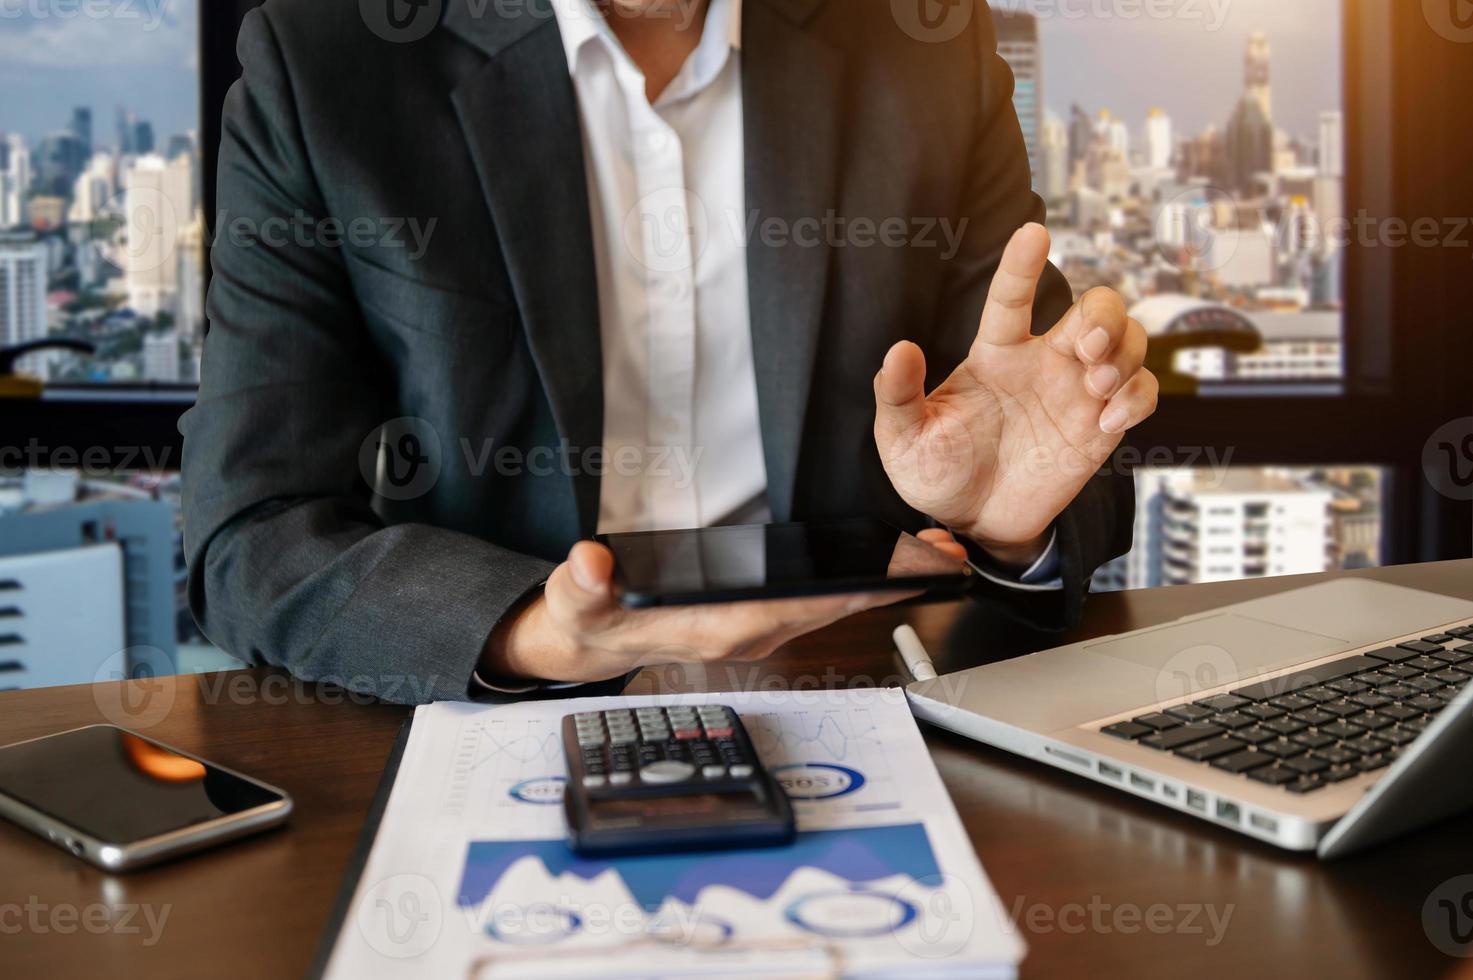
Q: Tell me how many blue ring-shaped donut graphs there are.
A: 5